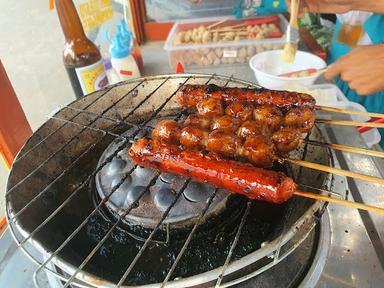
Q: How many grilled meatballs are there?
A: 12